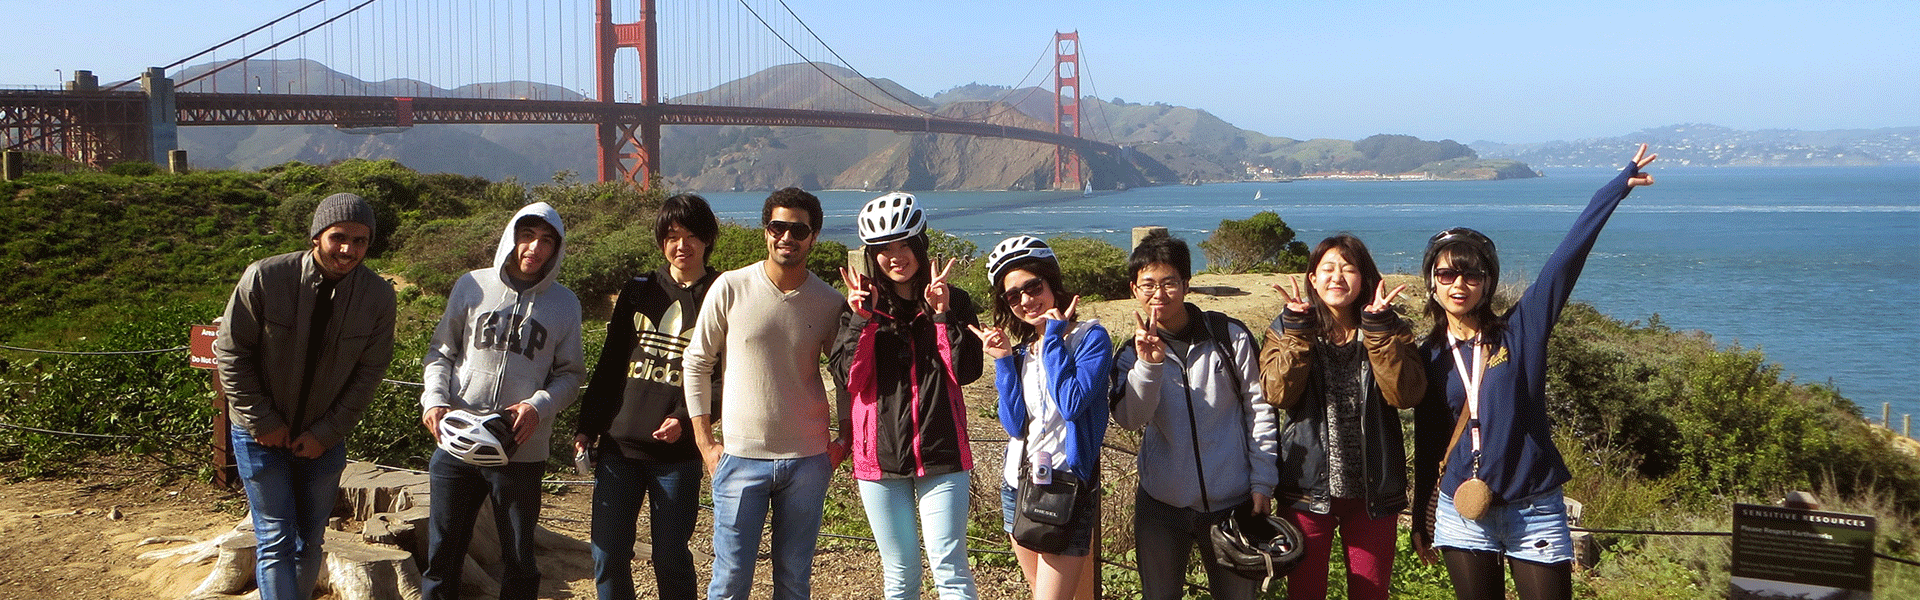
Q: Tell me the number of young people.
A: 9